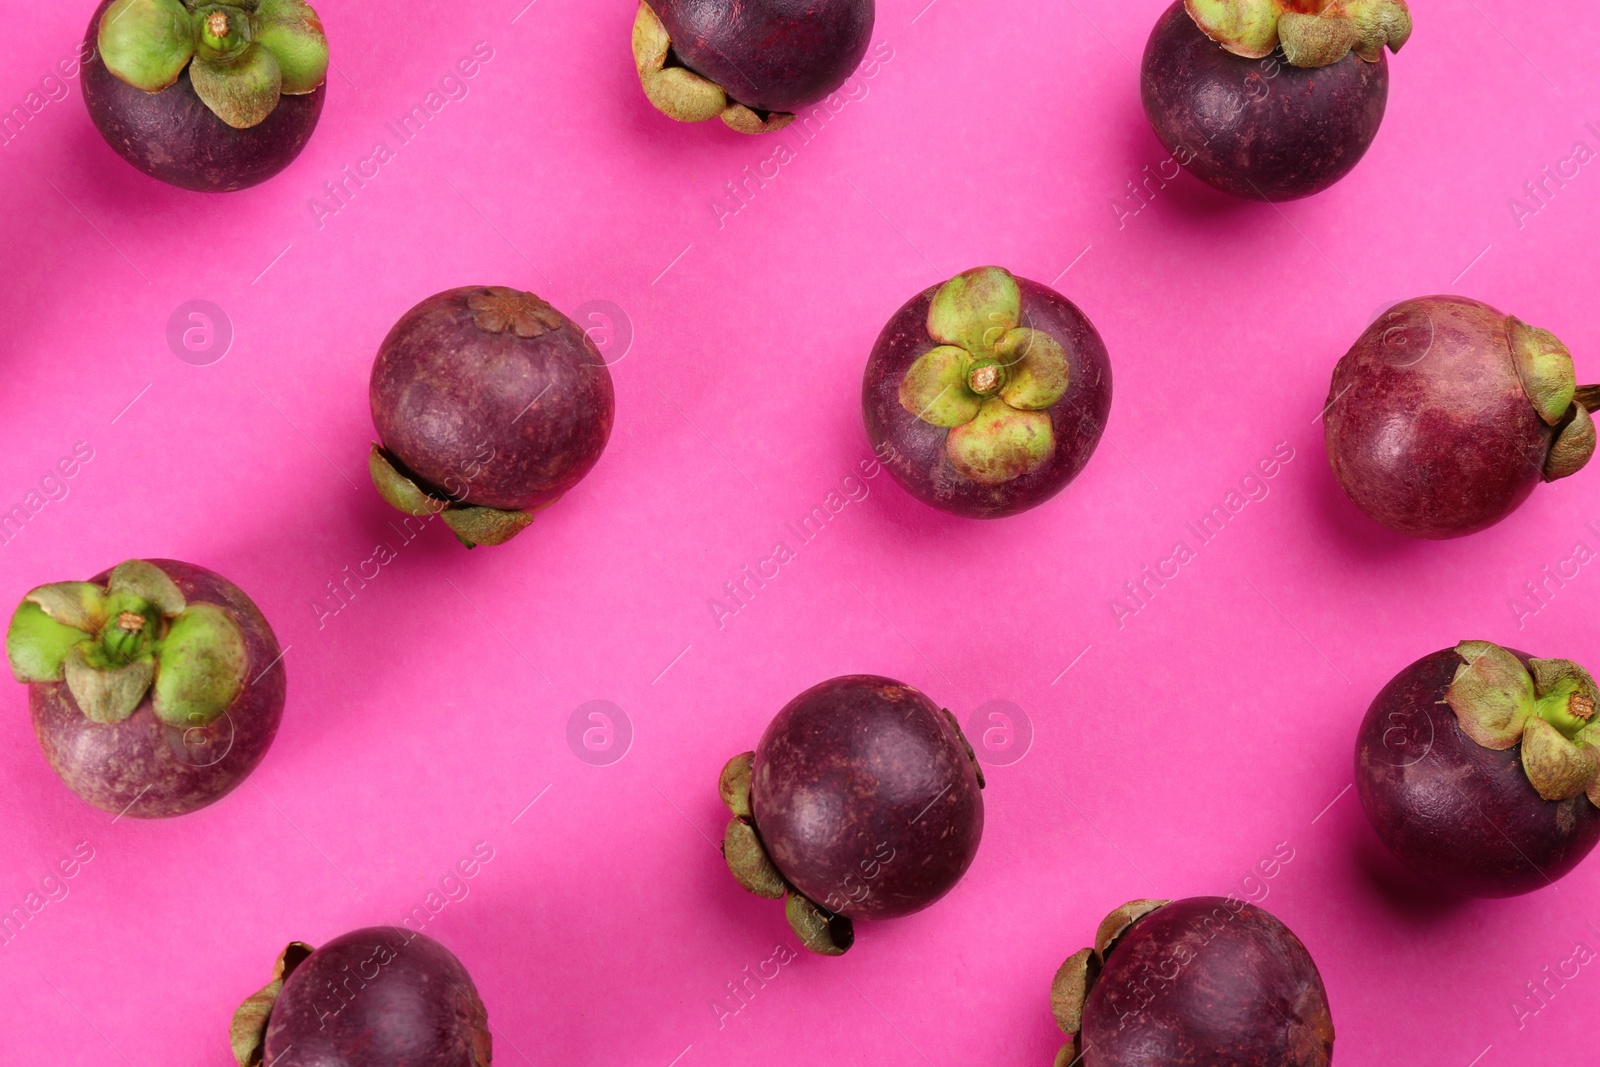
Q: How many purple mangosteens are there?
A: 11